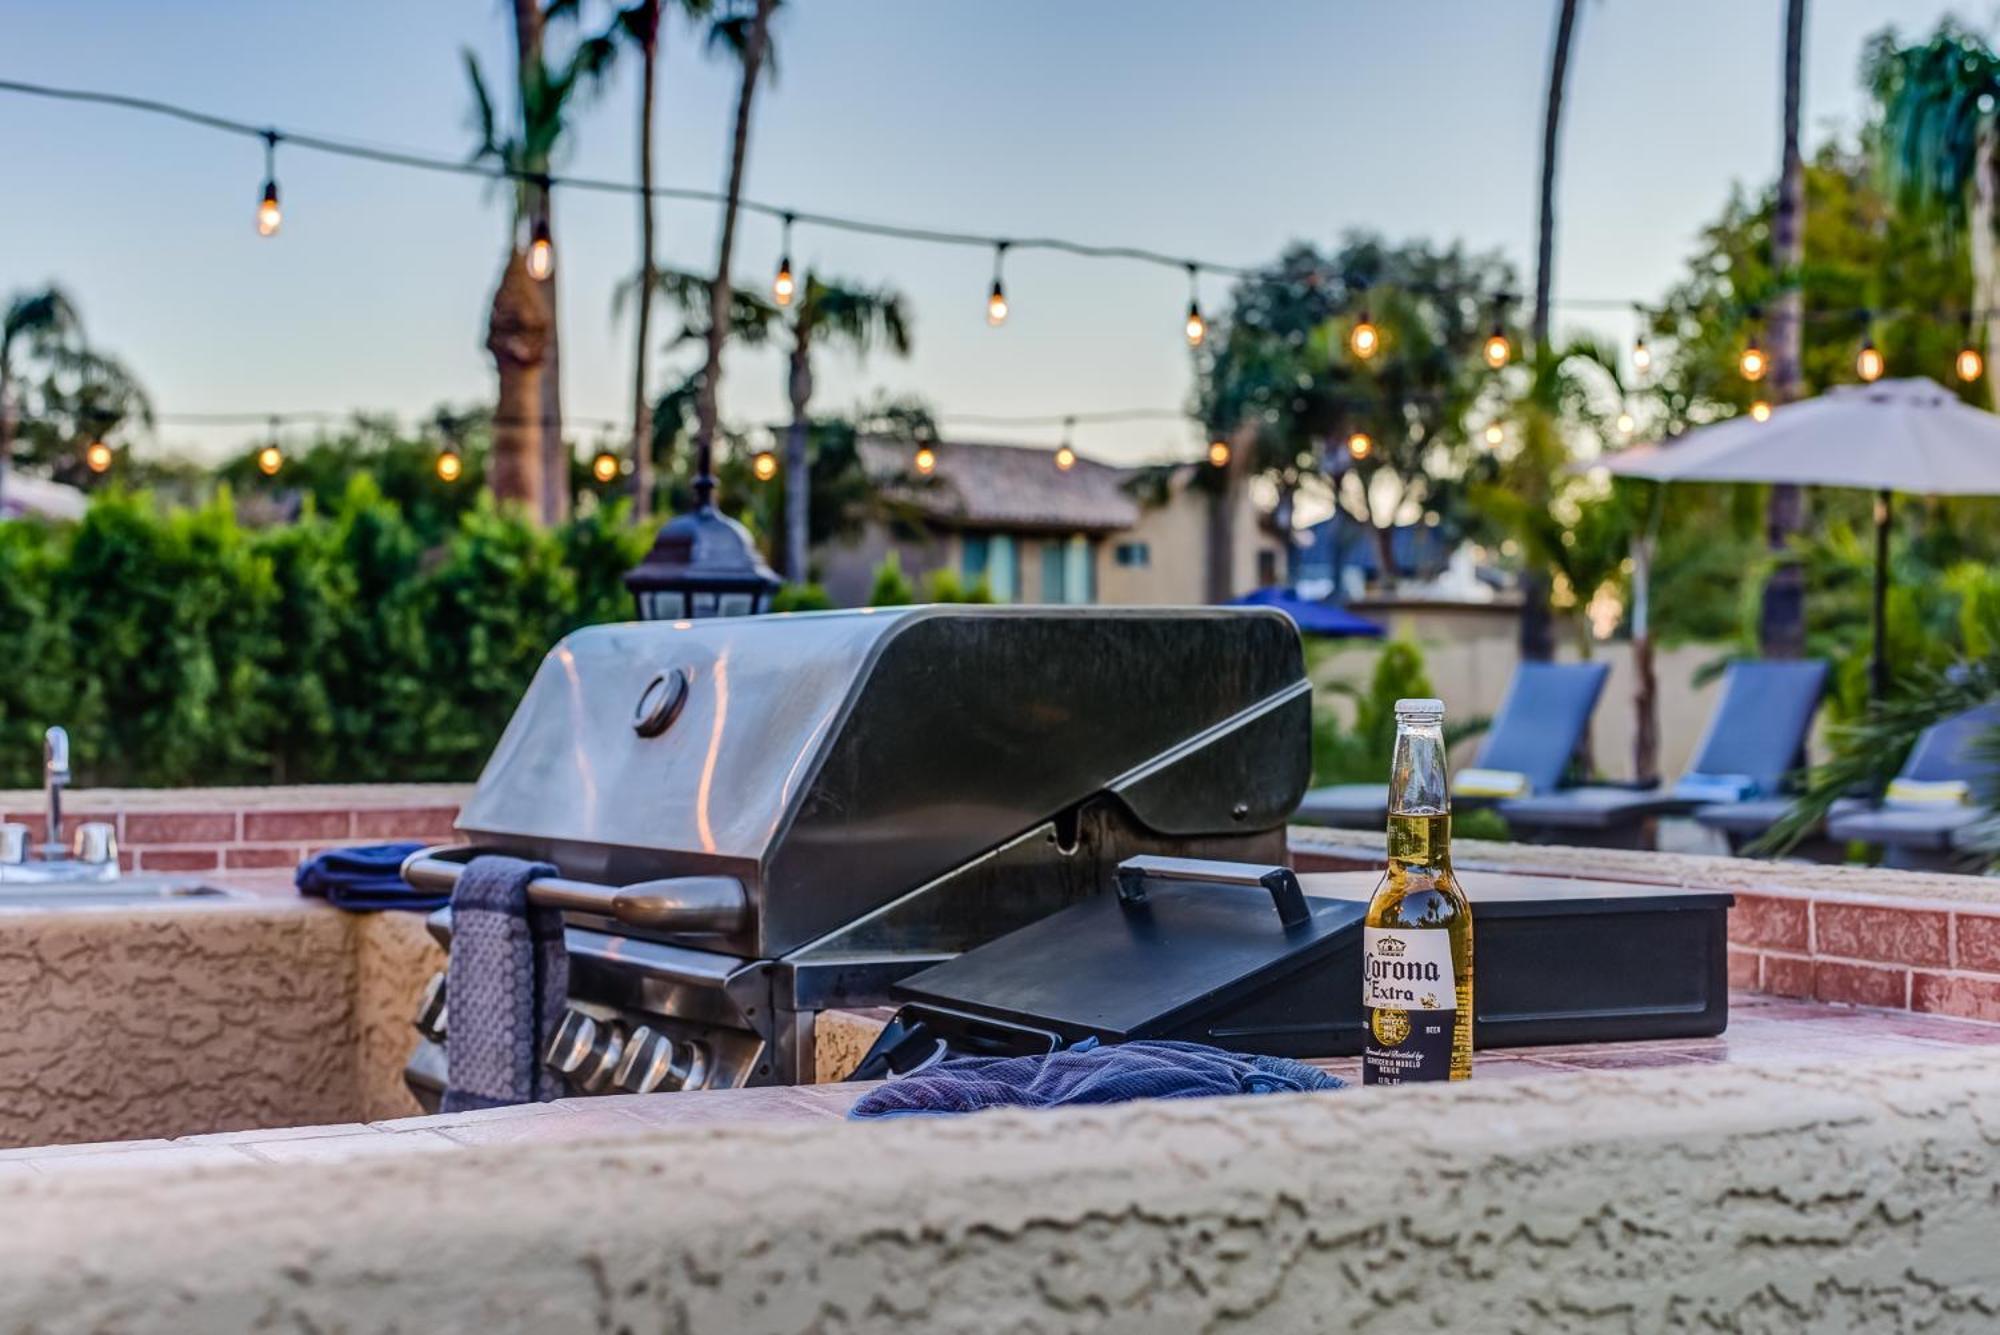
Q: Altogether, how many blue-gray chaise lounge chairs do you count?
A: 3